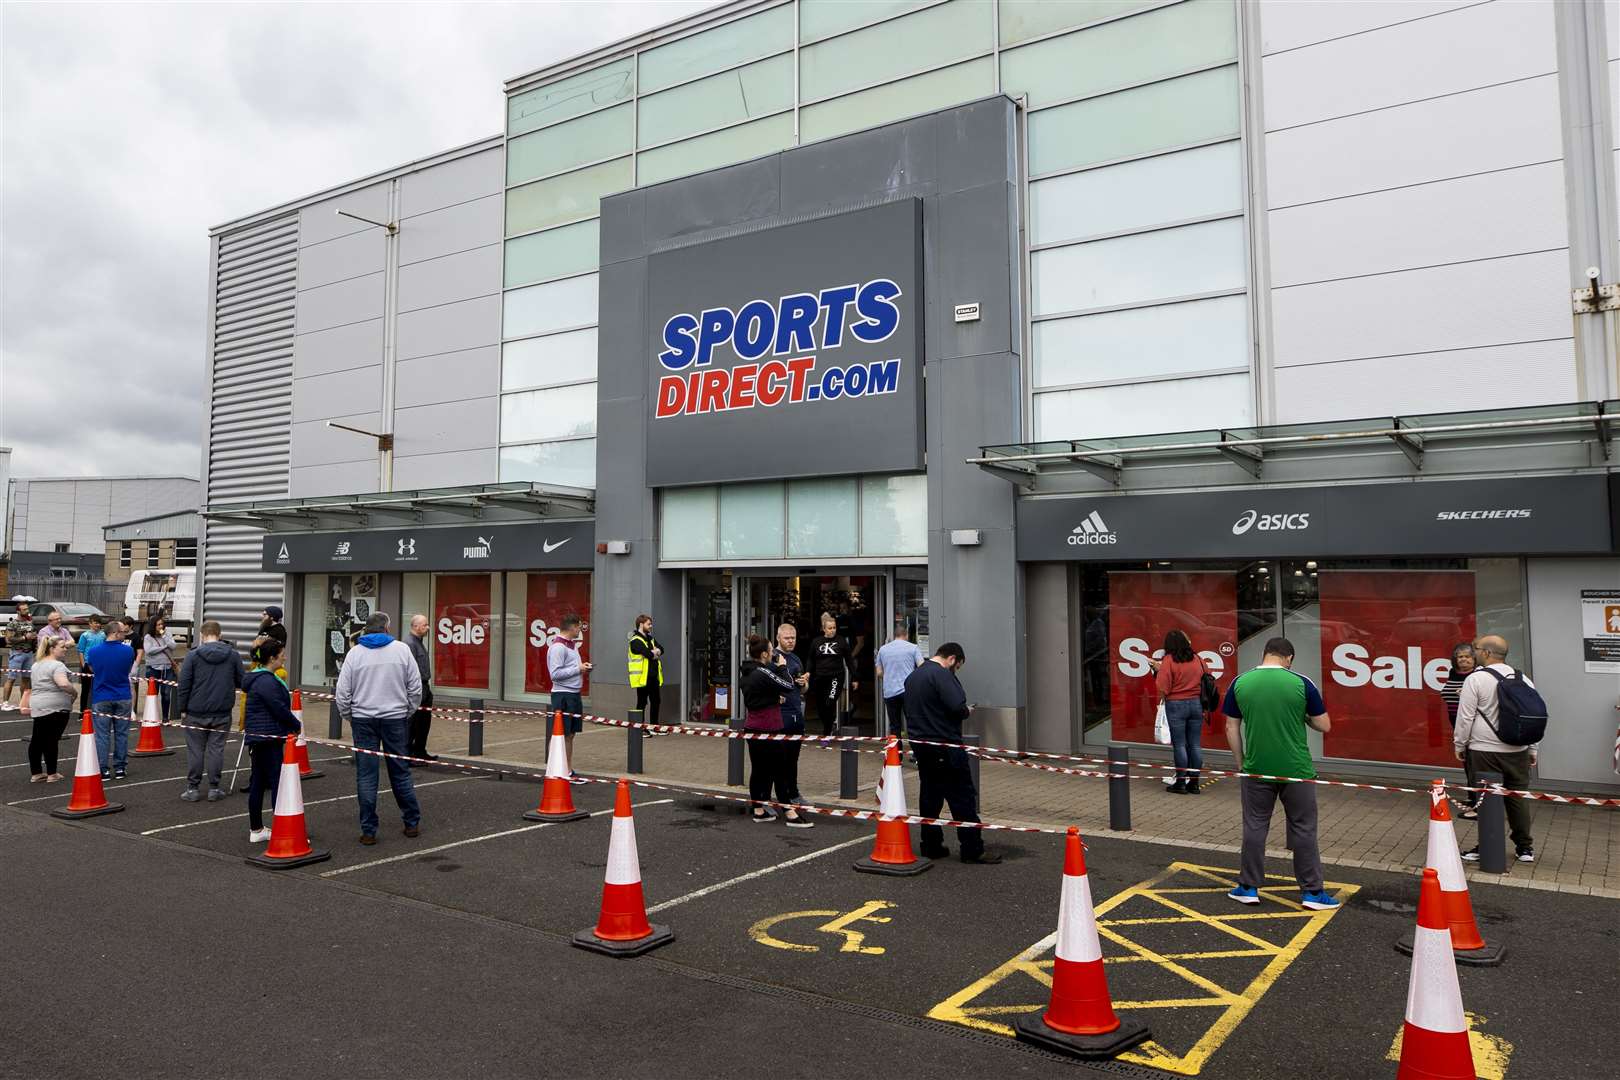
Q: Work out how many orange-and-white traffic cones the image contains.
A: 10